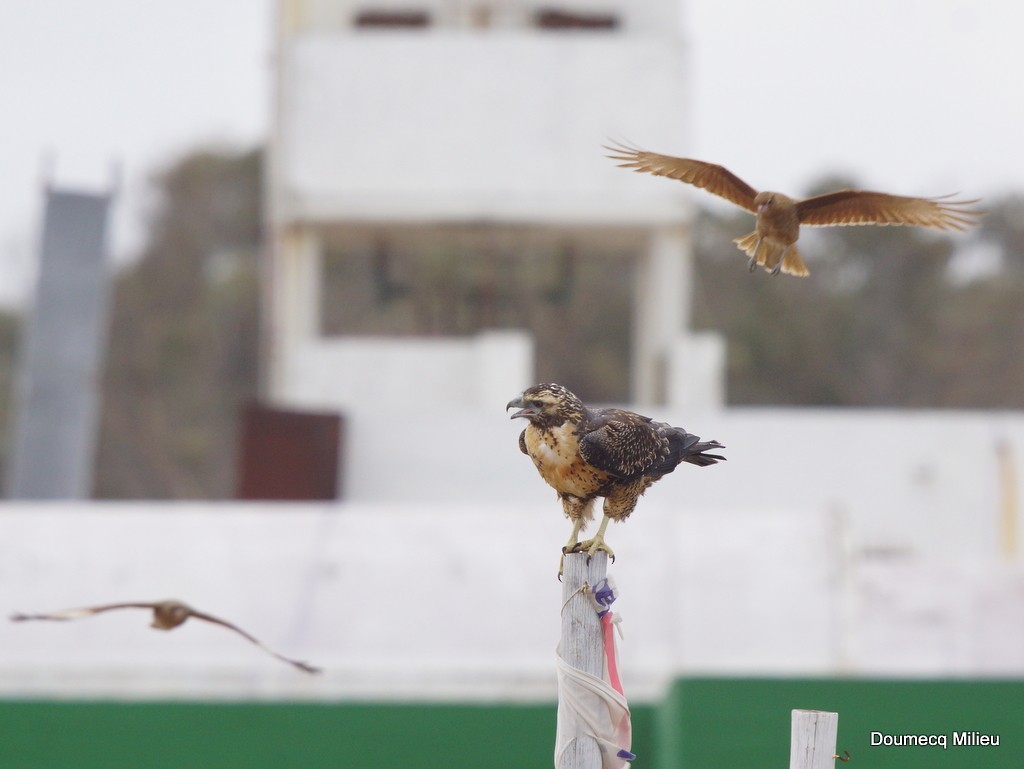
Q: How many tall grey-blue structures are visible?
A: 1